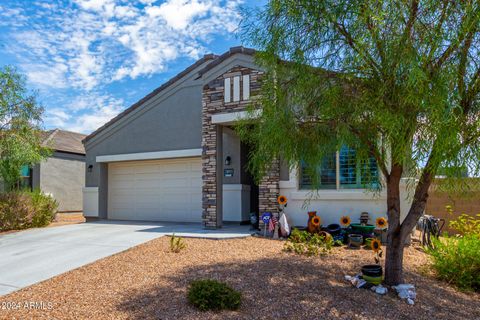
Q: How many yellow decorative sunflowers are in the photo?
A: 5